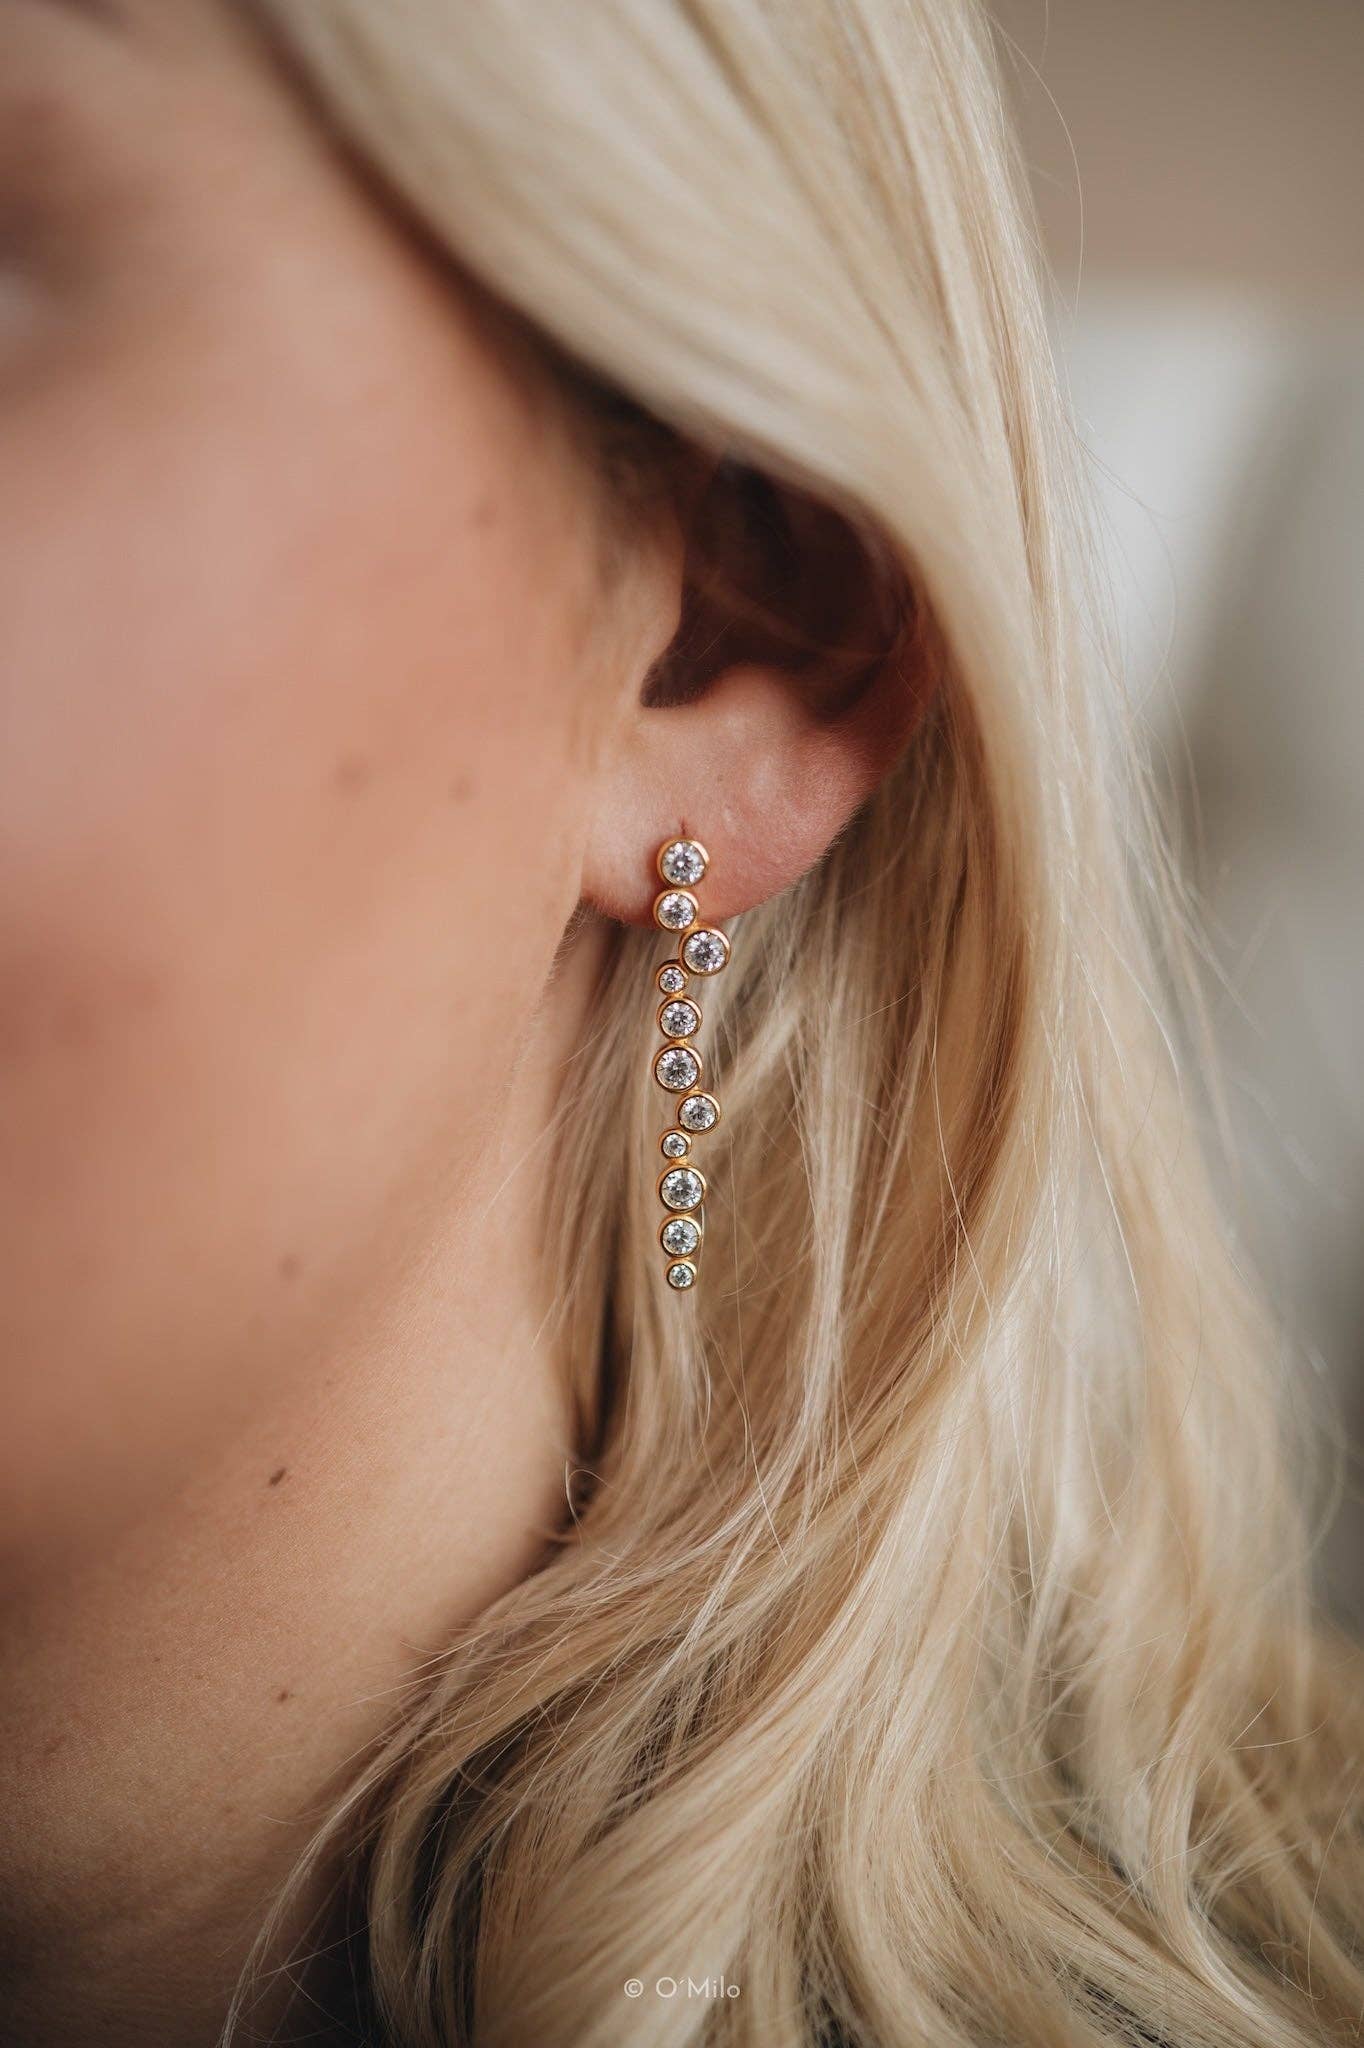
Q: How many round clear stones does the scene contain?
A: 11